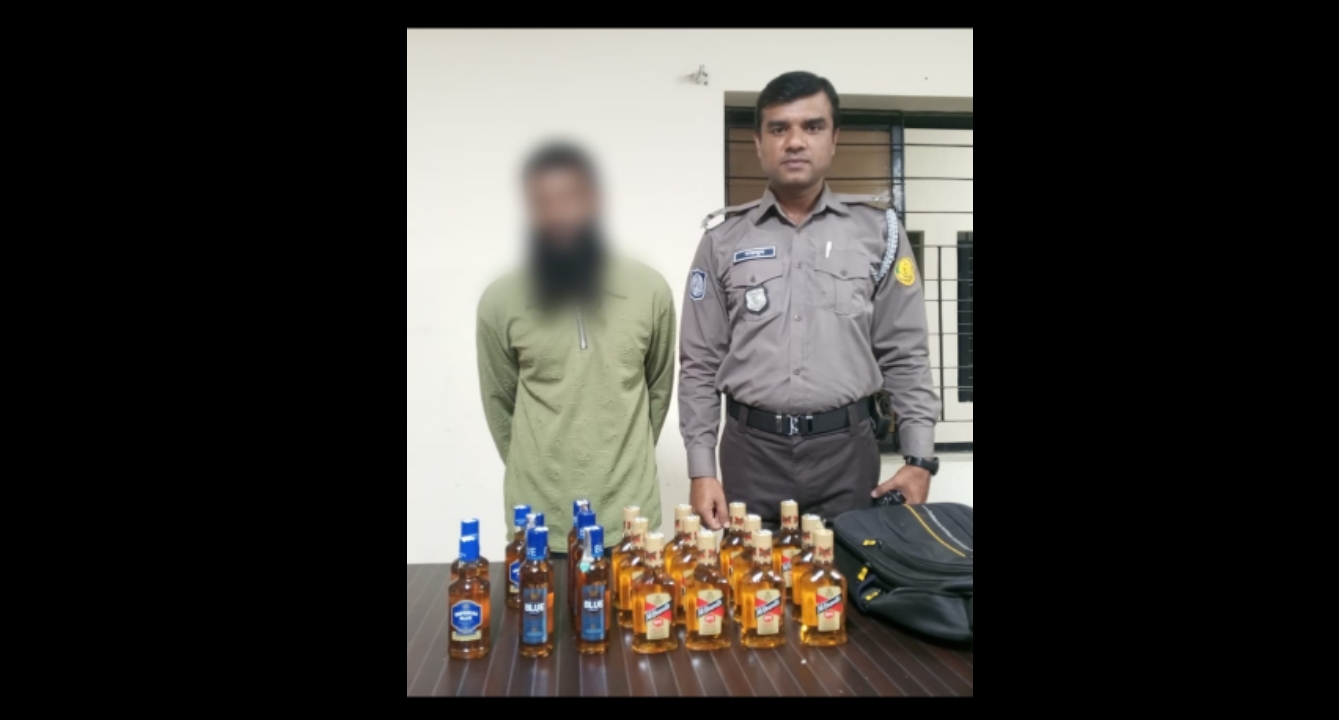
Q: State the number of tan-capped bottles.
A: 12